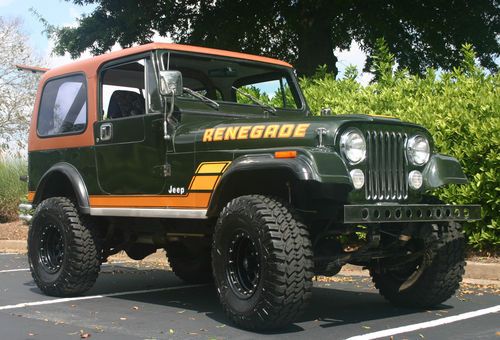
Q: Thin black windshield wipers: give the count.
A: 2